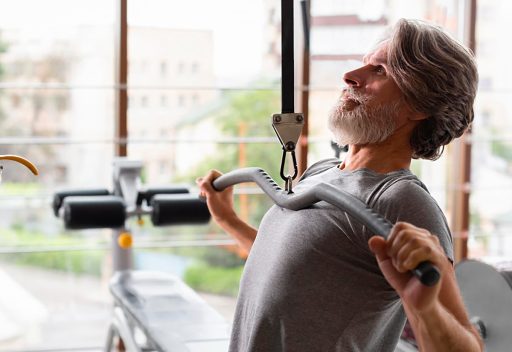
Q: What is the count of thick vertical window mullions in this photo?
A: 3